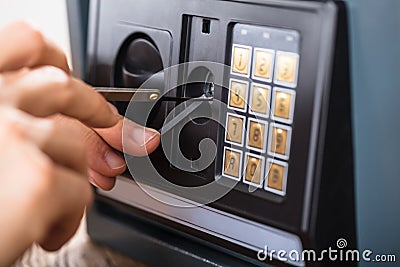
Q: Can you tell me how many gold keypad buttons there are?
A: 12